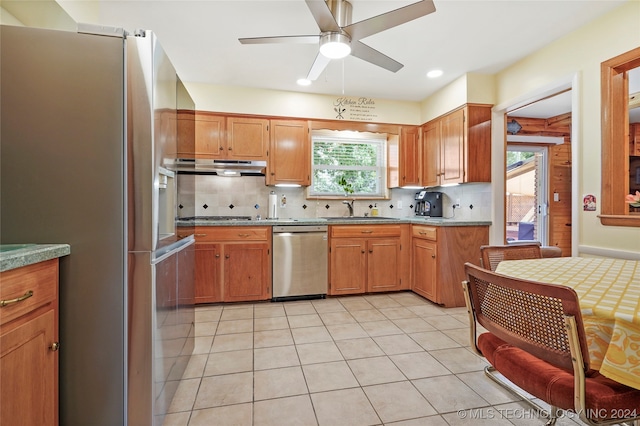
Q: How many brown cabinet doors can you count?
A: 12